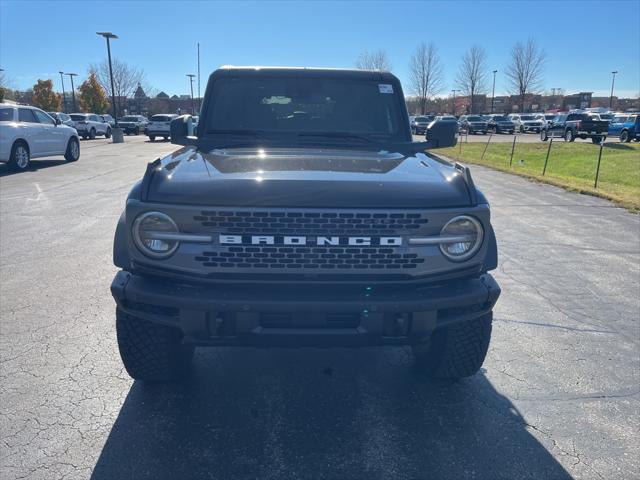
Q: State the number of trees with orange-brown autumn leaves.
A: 2